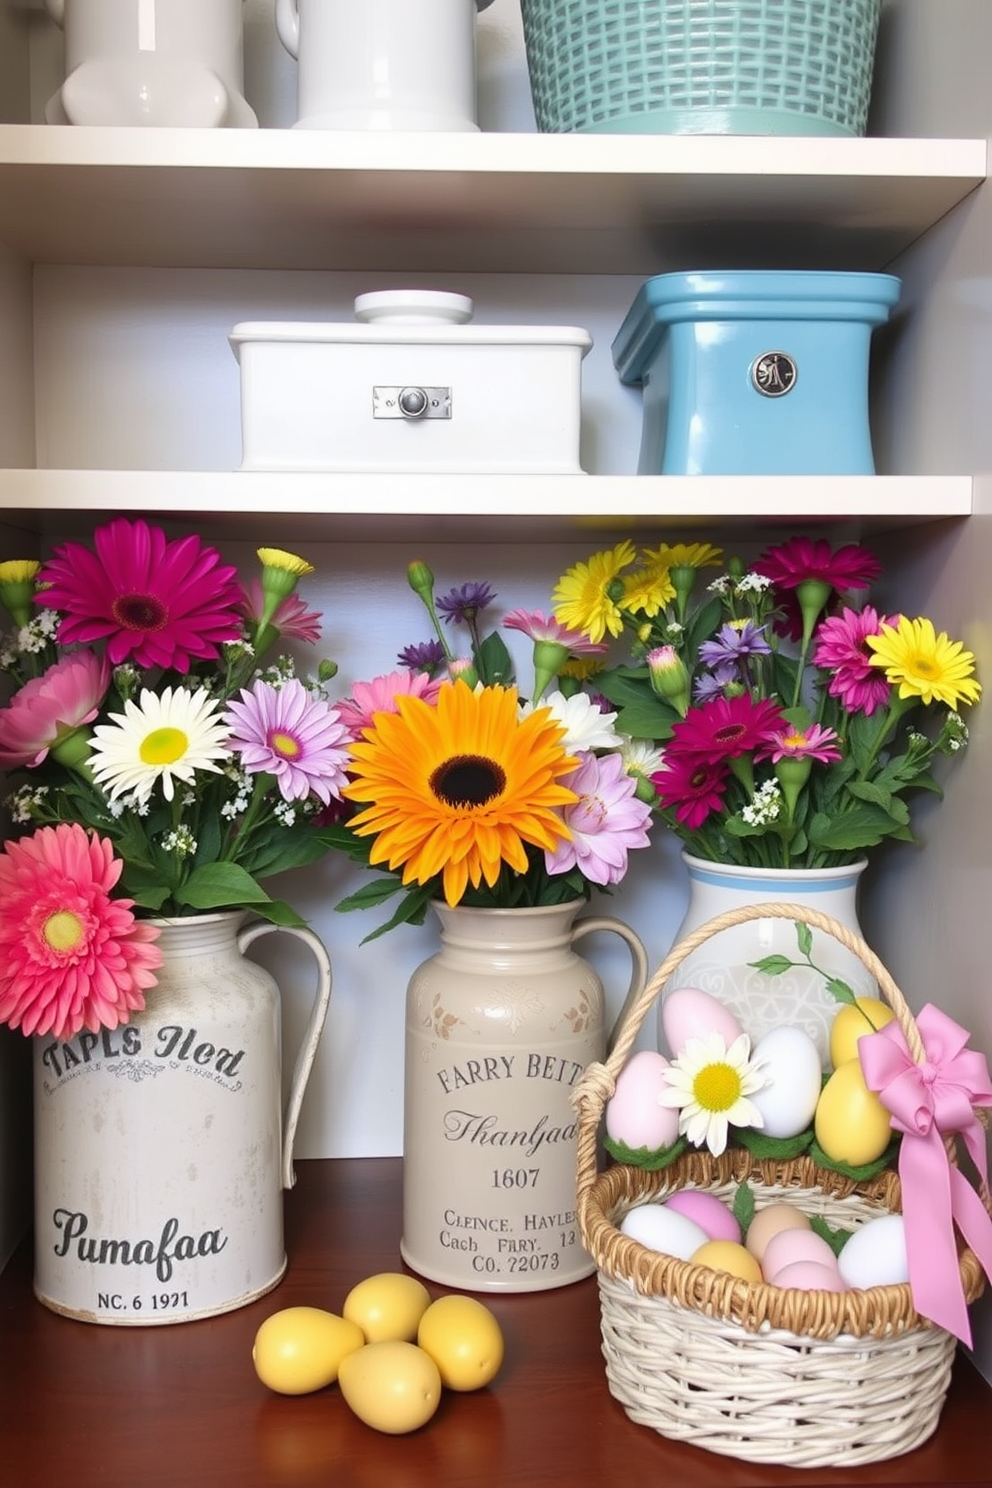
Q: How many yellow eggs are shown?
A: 7